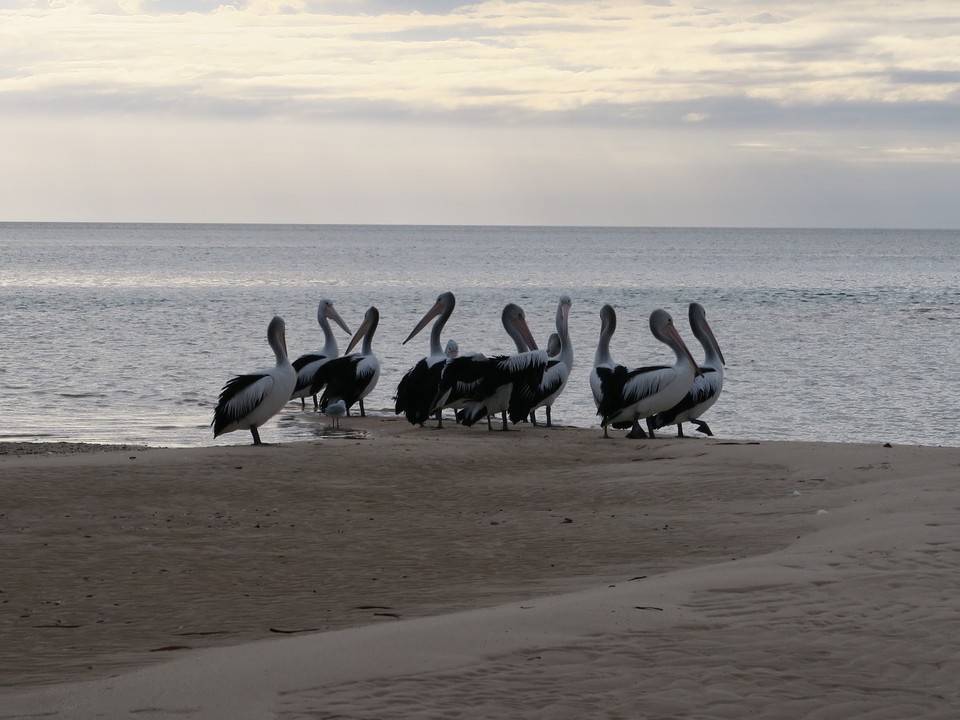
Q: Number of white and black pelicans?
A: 11